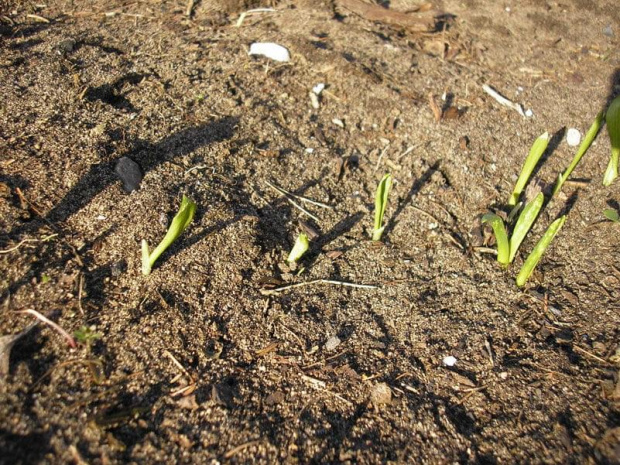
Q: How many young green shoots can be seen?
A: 9